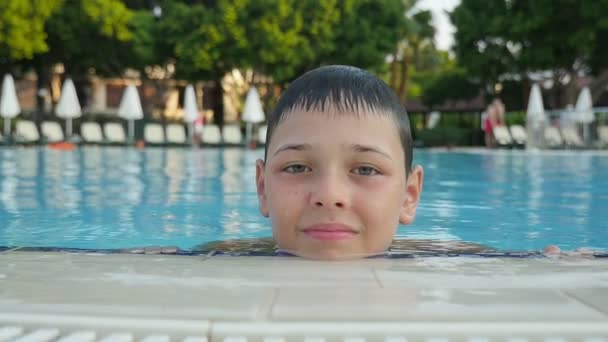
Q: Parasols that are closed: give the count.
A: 7